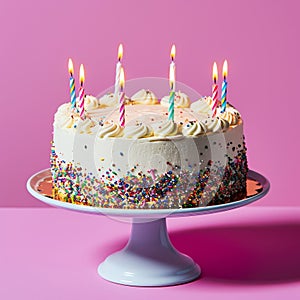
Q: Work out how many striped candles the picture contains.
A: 6